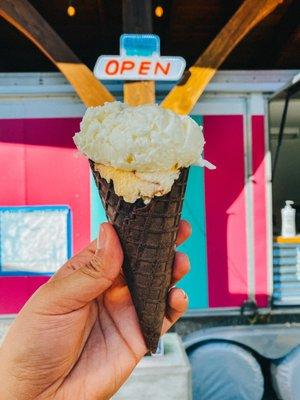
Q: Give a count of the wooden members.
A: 3